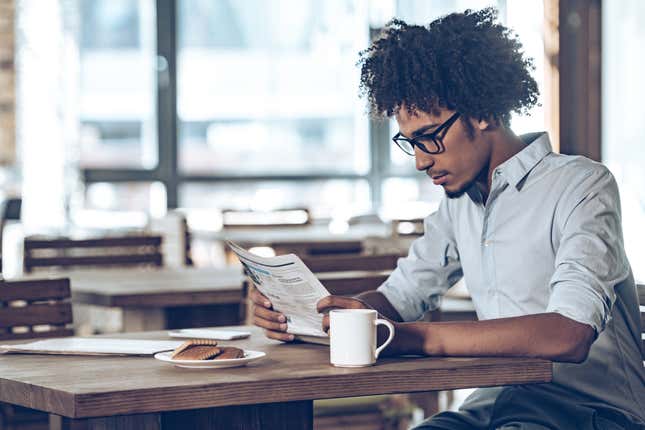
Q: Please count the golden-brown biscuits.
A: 3